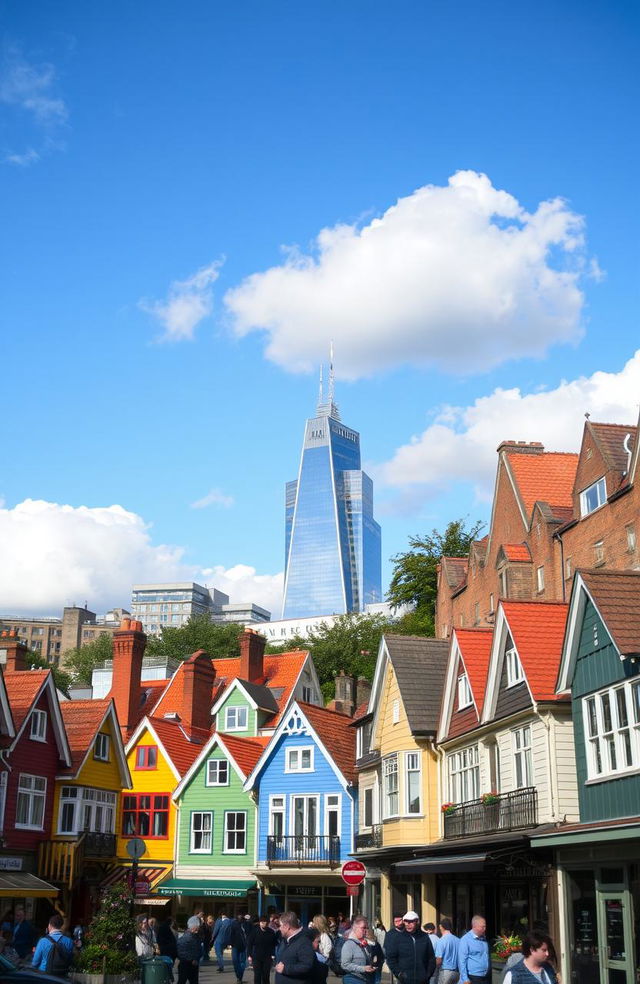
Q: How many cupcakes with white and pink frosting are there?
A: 0